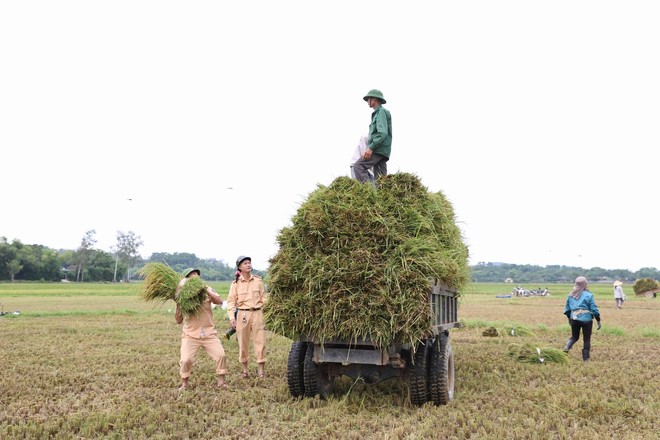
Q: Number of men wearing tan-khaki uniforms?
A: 2